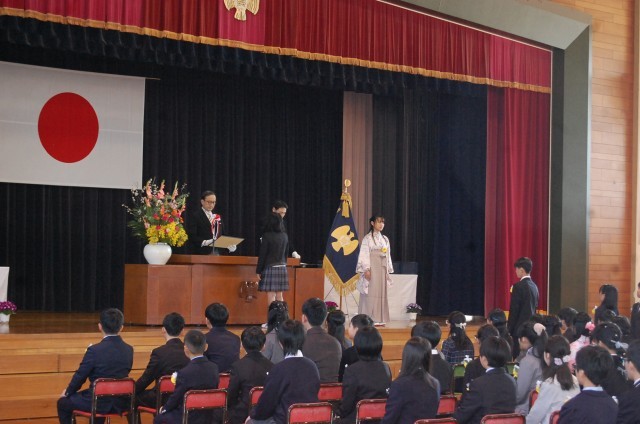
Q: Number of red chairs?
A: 13